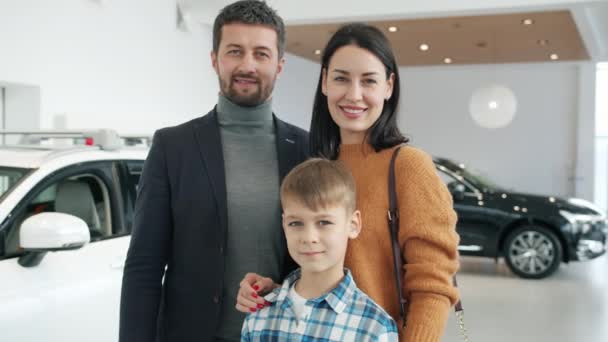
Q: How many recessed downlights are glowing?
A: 6